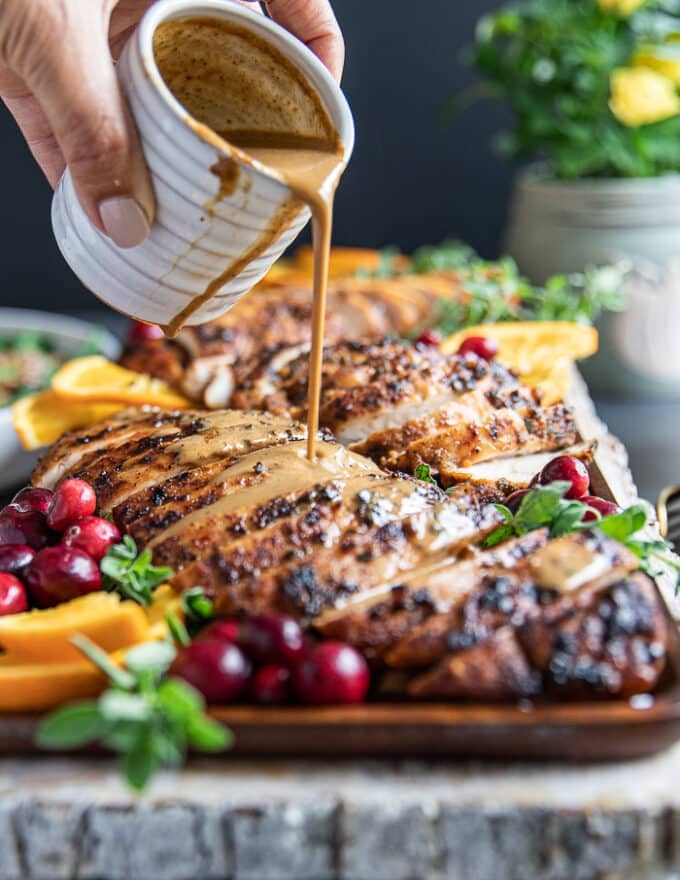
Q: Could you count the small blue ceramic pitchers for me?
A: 0